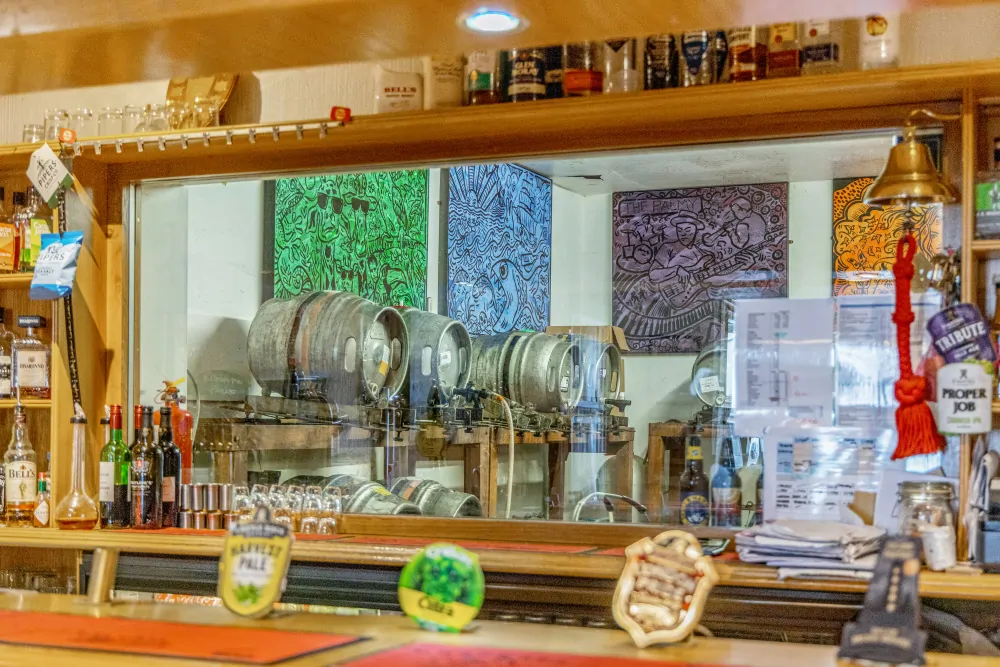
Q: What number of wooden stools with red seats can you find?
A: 0